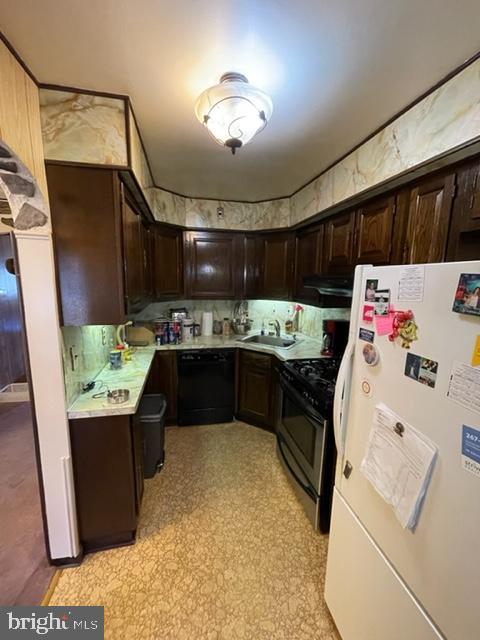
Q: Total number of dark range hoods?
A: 1